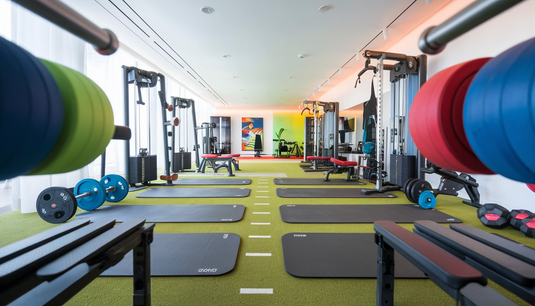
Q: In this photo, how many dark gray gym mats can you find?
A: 8